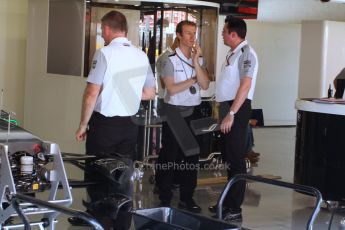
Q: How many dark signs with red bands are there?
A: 1